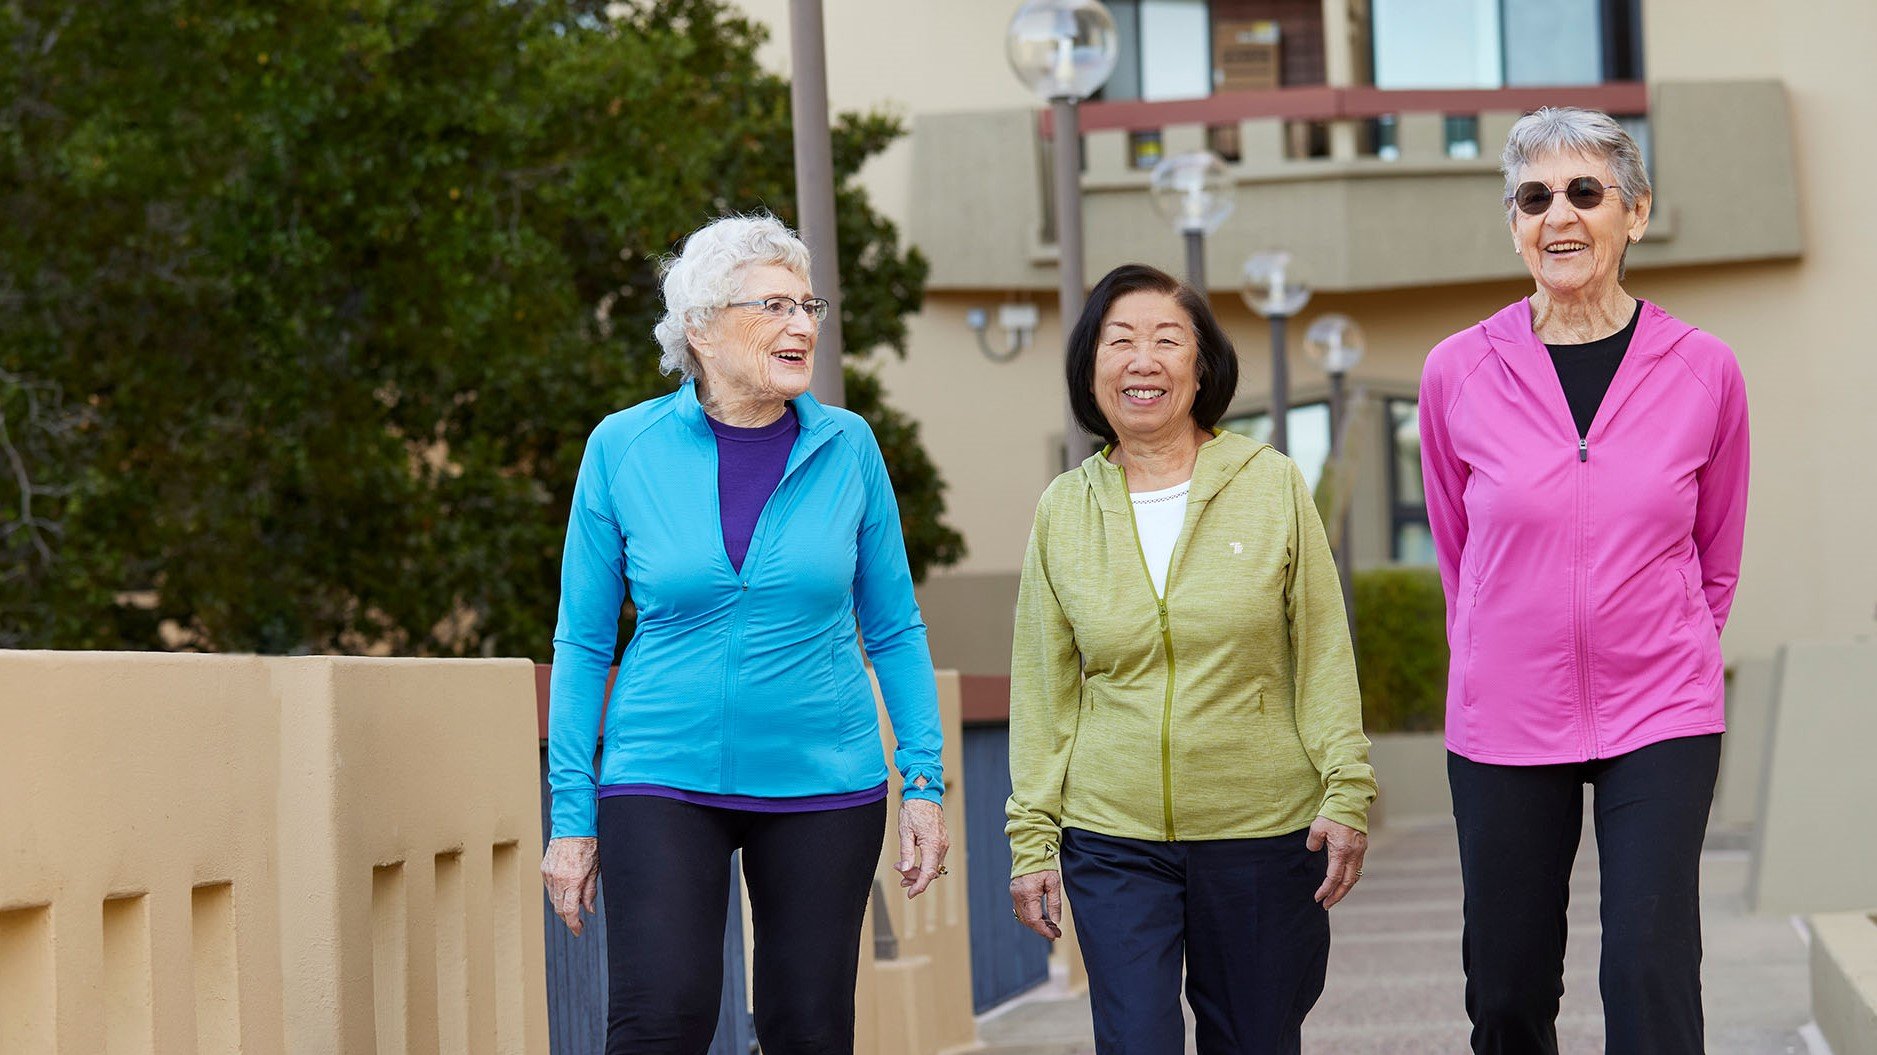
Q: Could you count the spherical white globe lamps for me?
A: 4